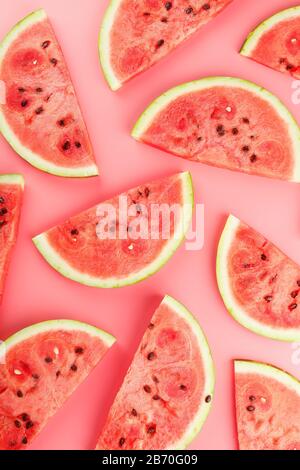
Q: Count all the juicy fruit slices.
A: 10